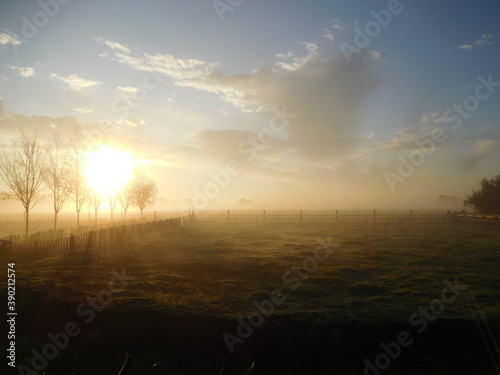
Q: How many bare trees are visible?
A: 7